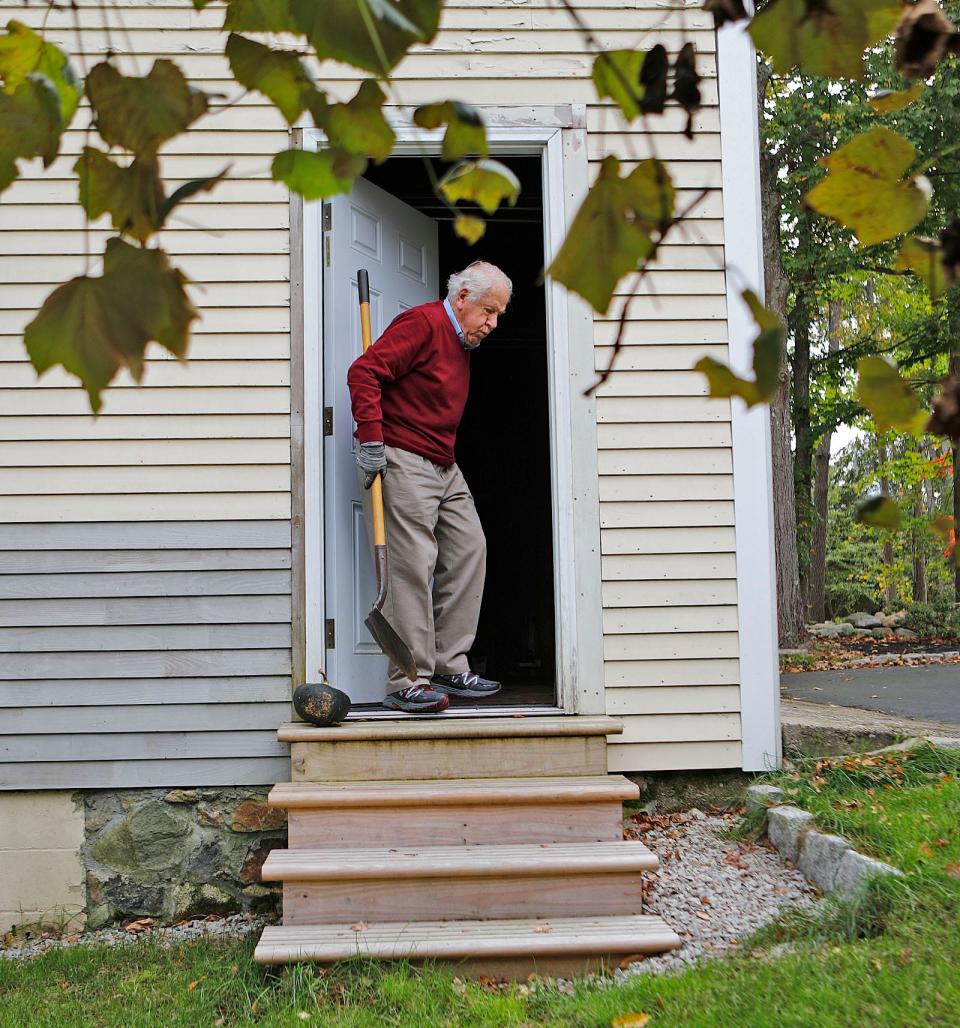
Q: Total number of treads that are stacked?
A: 4